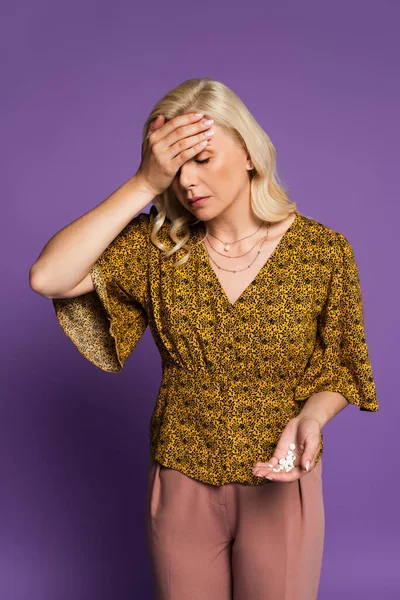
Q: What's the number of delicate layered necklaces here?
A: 3